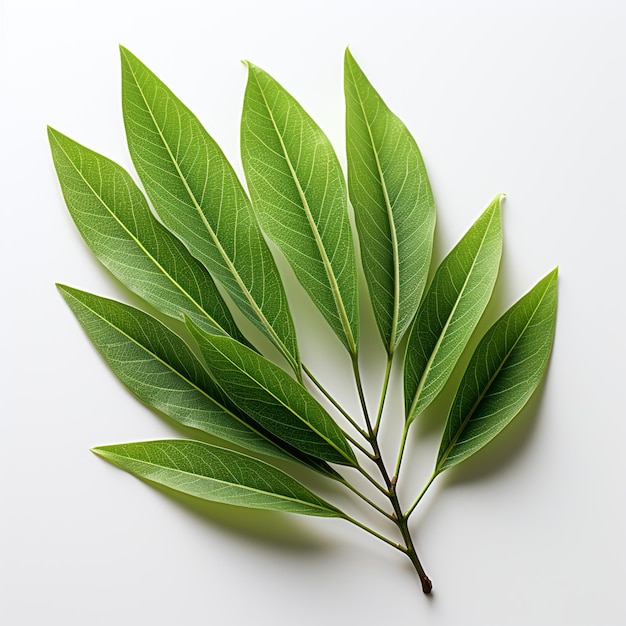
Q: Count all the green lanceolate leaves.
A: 9